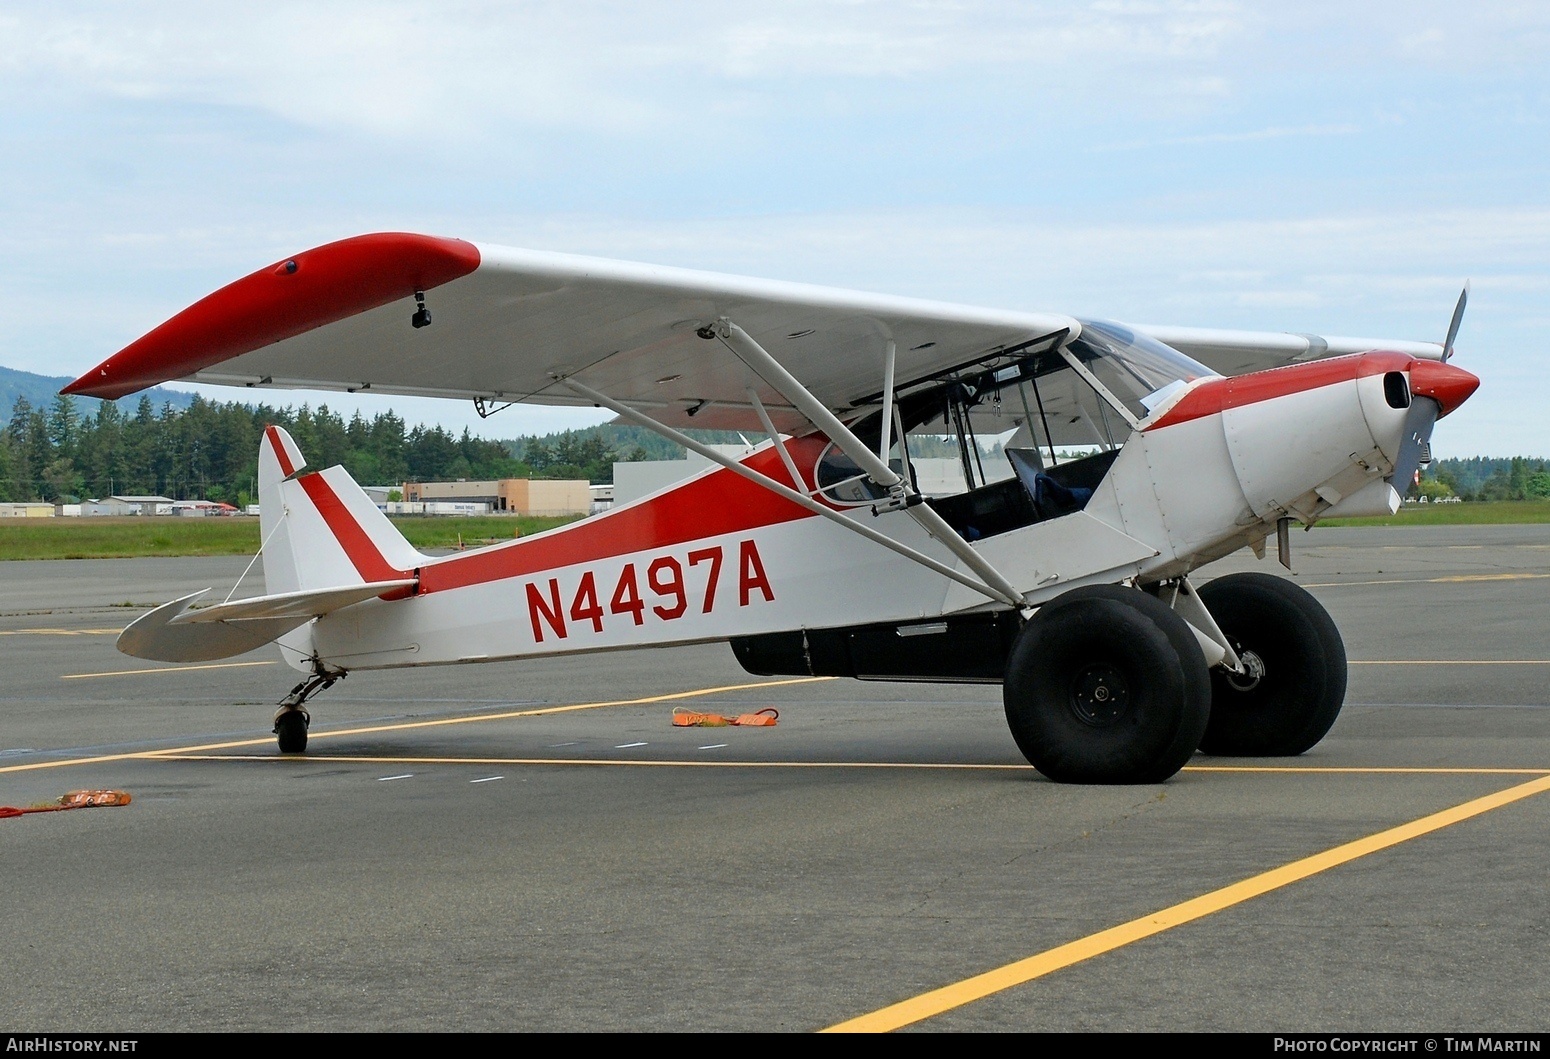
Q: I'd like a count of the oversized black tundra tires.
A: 2